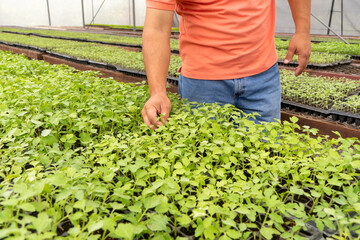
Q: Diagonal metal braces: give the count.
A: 2